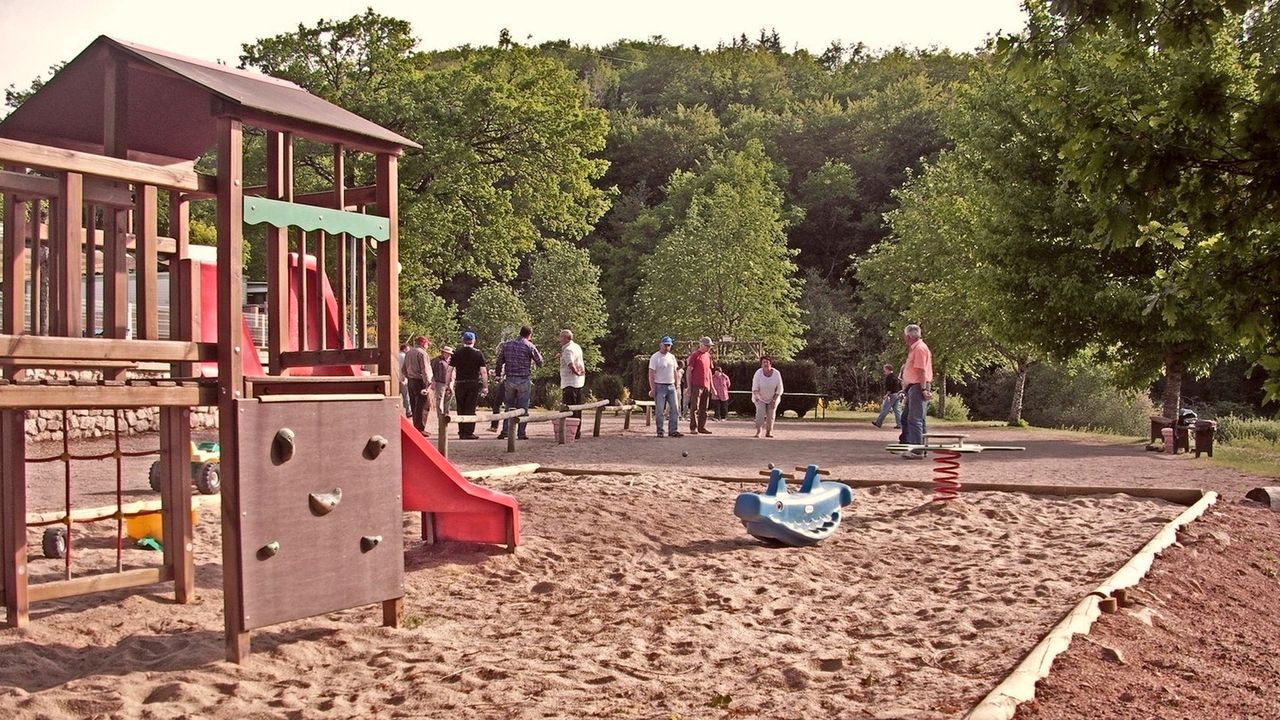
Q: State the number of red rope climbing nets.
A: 1